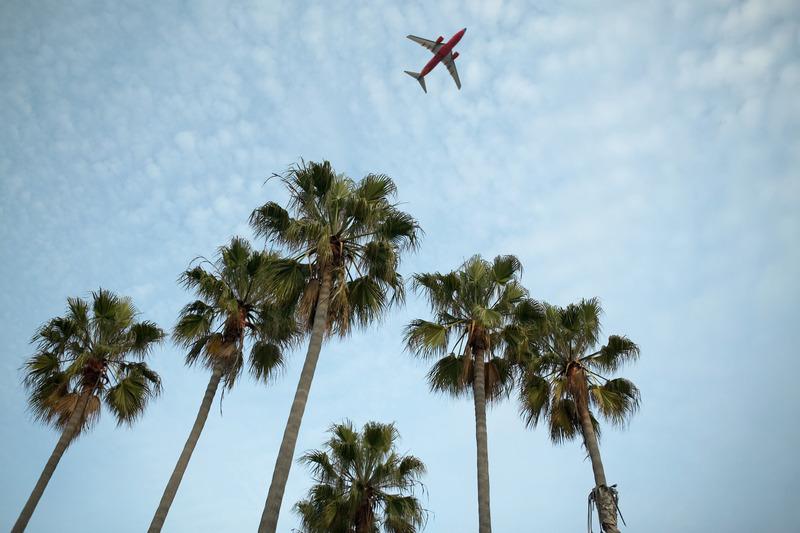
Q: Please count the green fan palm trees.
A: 6